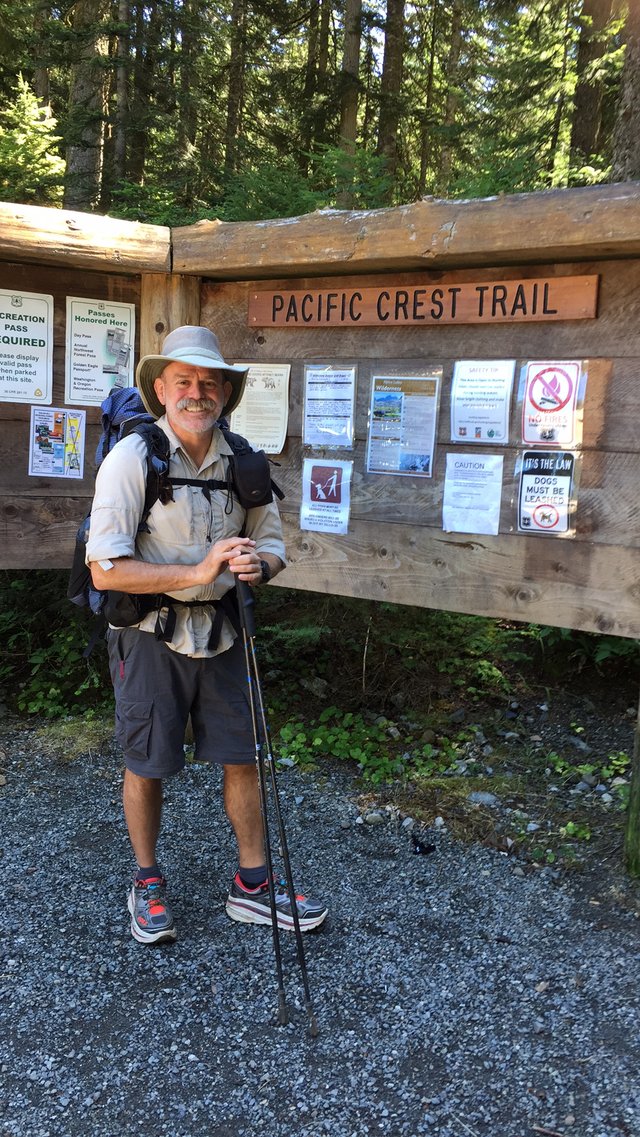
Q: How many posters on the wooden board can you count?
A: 11